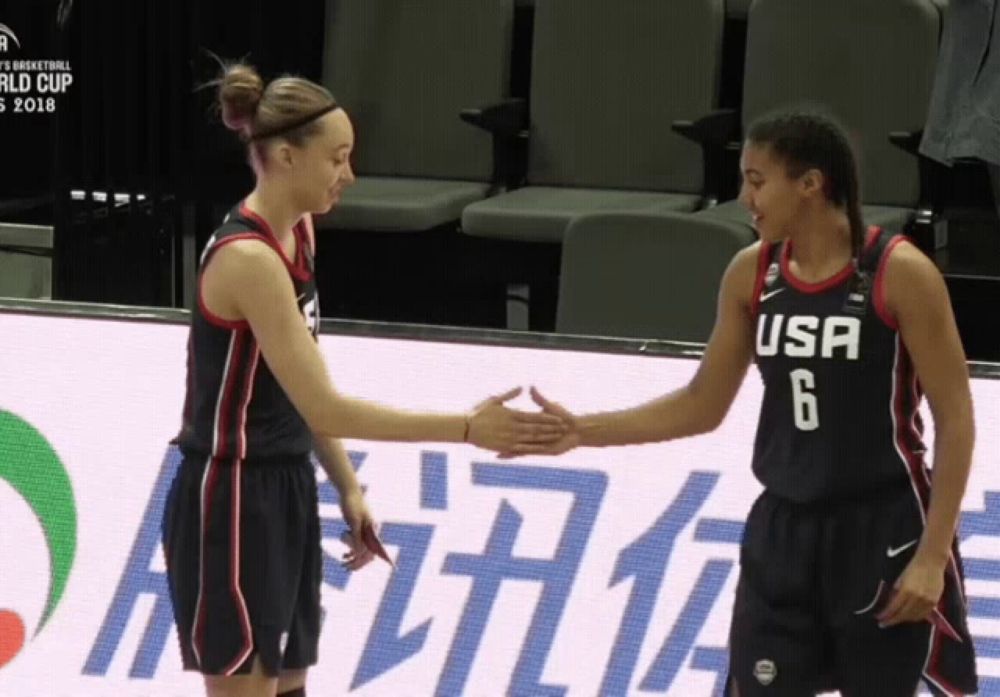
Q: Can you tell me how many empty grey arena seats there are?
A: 4